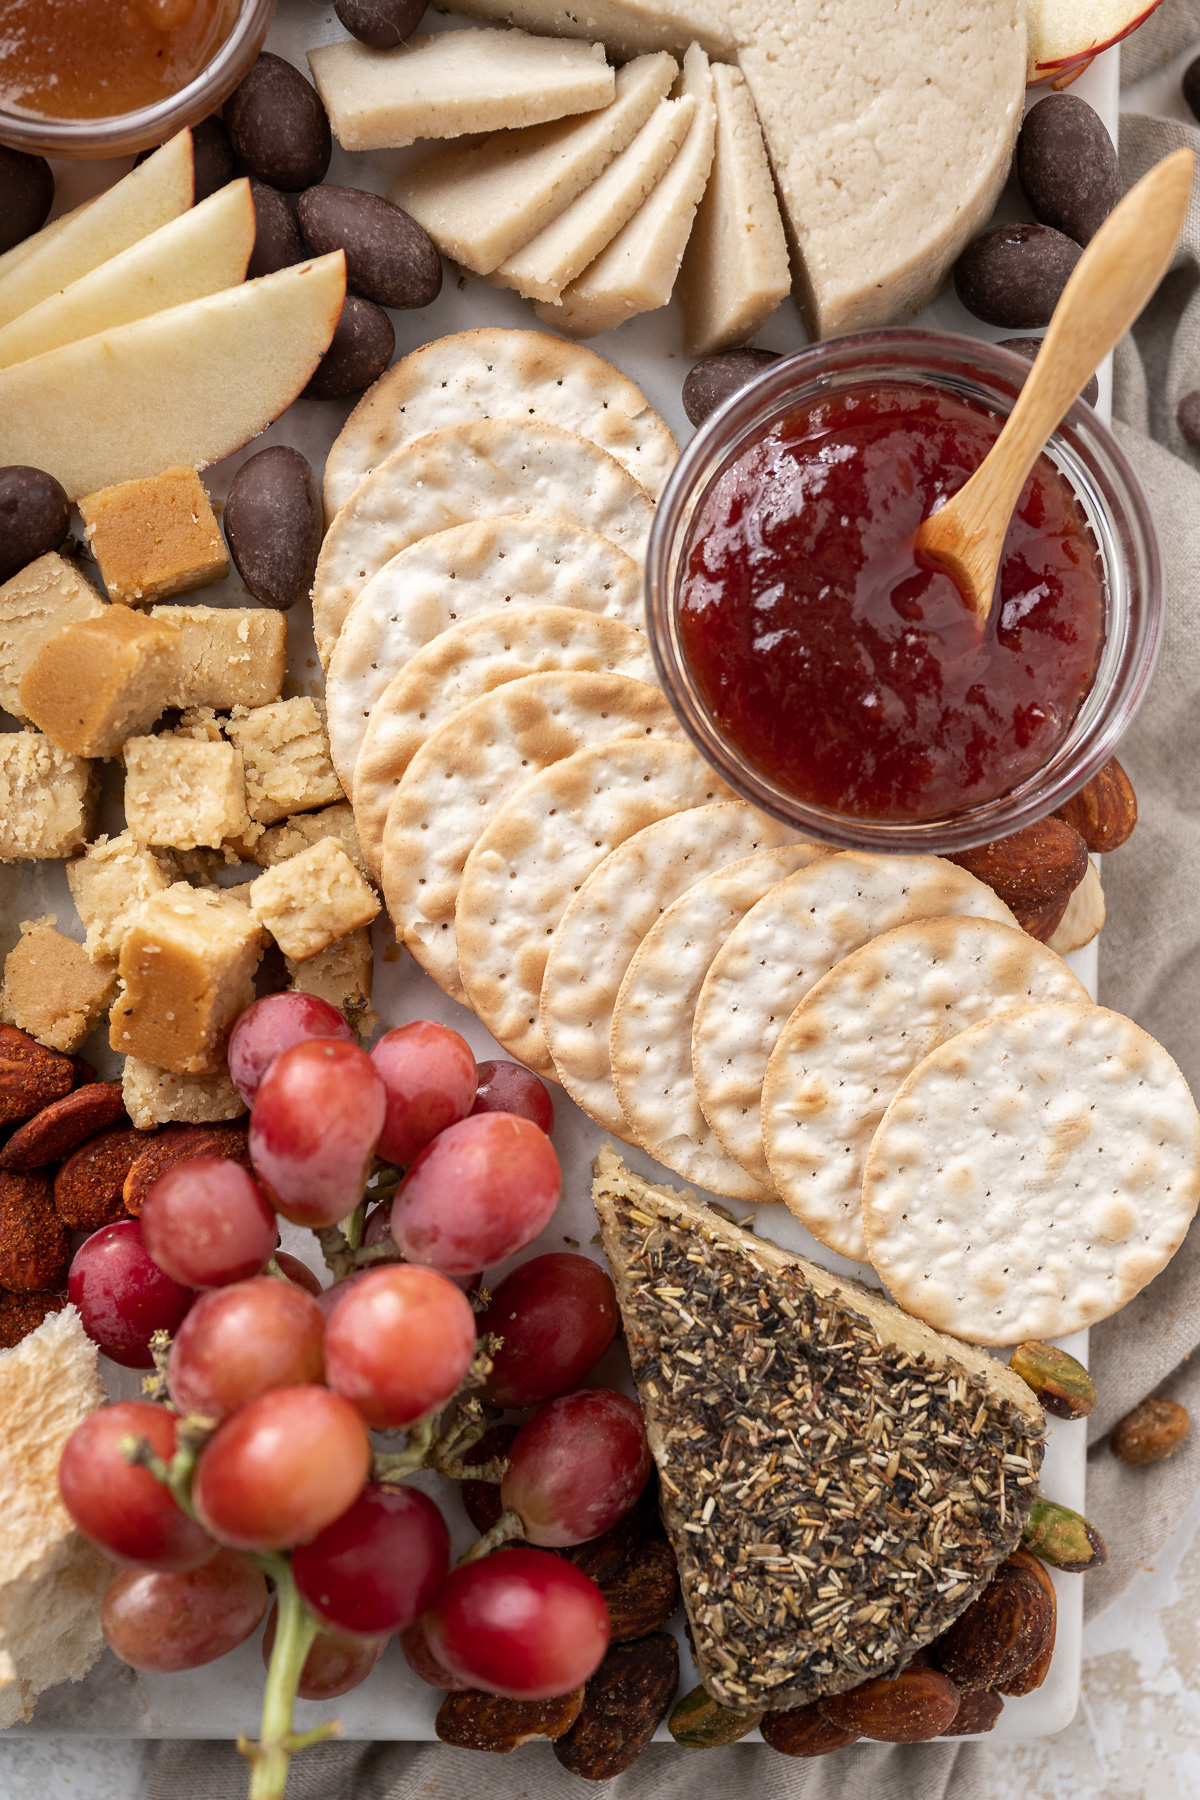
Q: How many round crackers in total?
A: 11